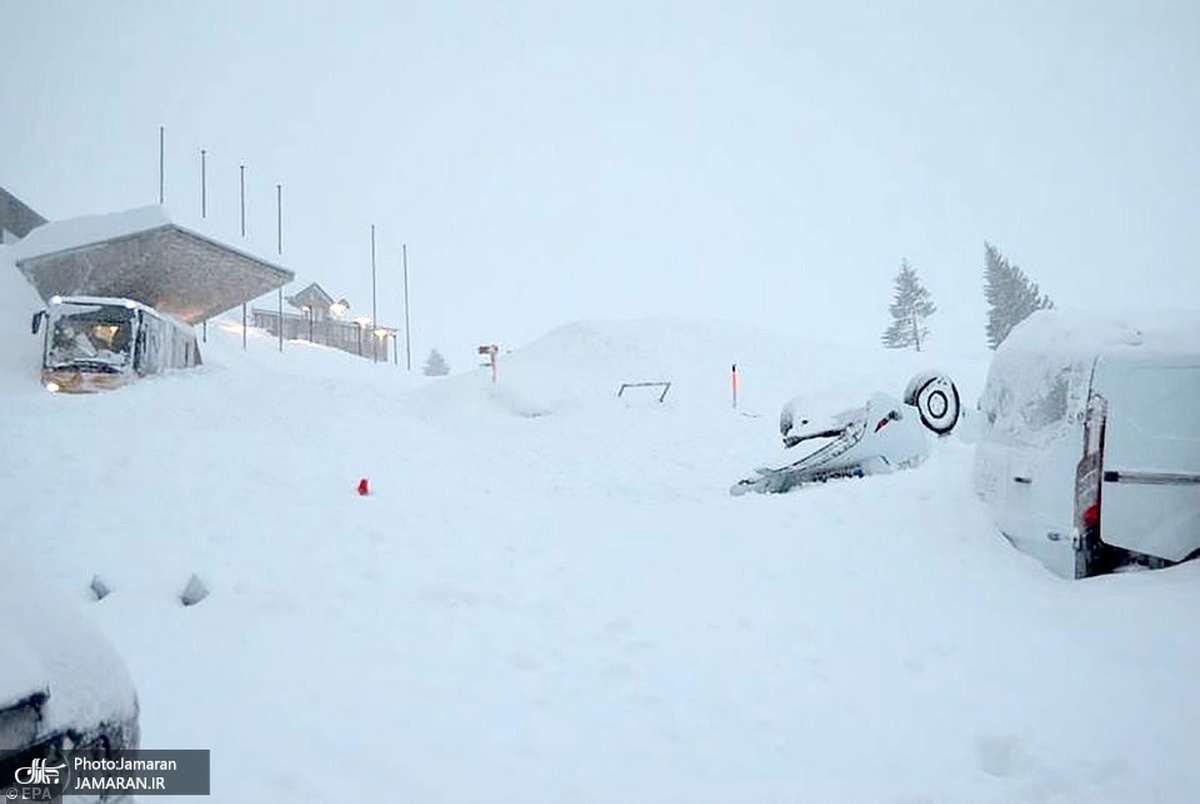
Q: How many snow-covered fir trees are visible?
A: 3